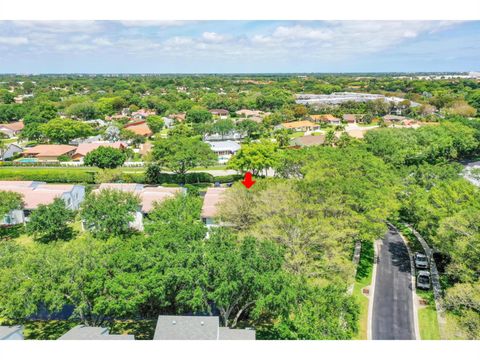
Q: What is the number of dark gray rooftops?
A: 3